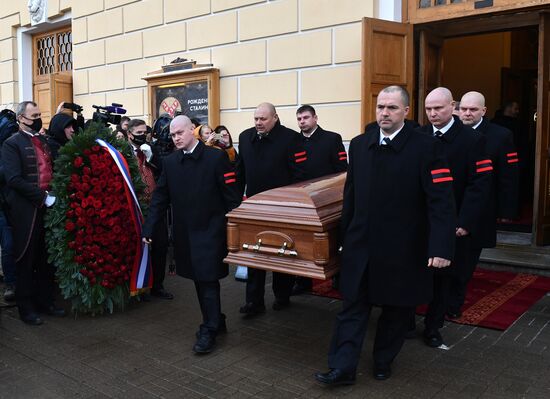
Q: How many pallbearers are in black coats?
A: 6